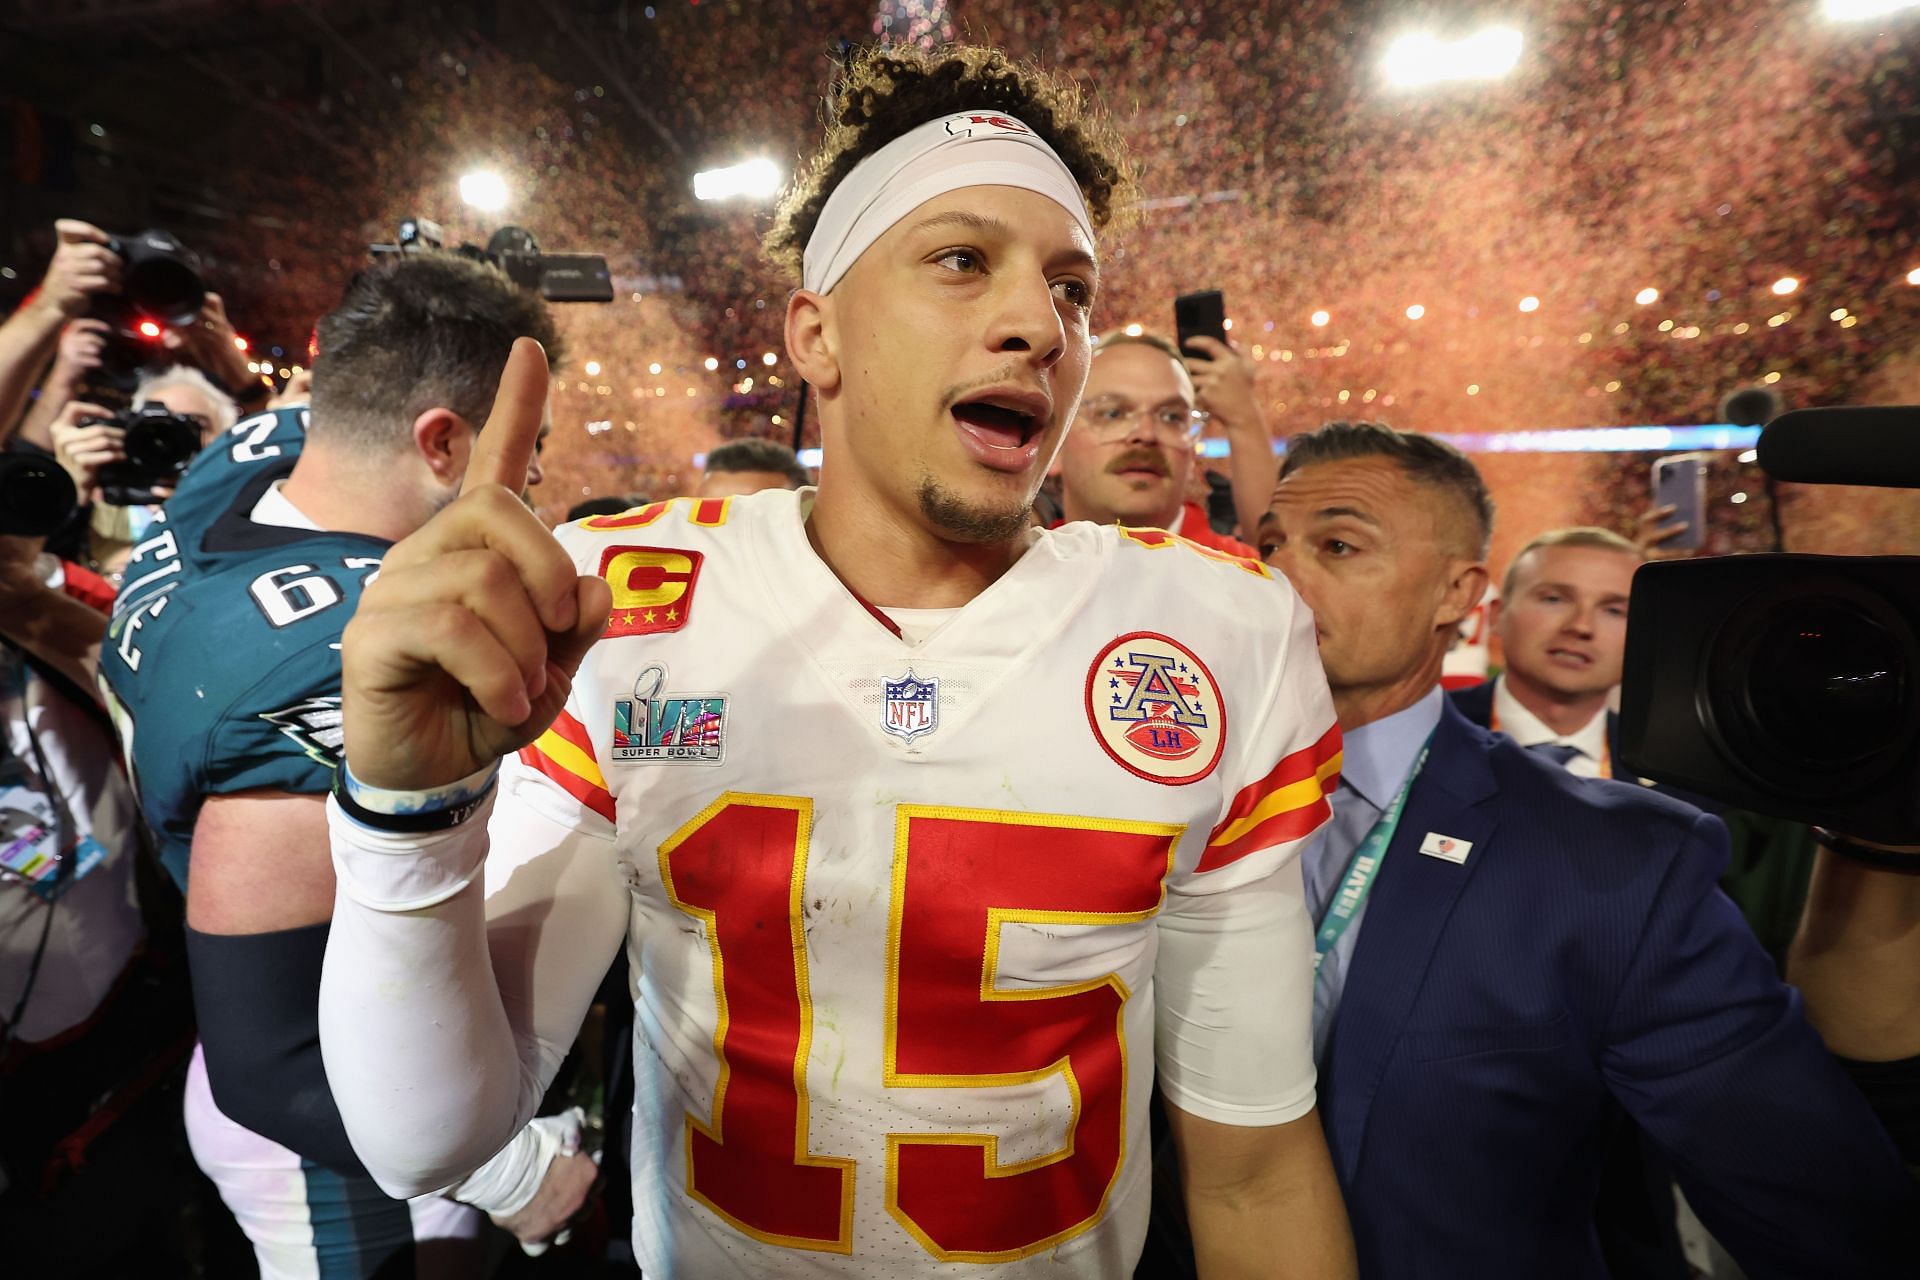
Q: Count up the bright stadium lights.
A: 4